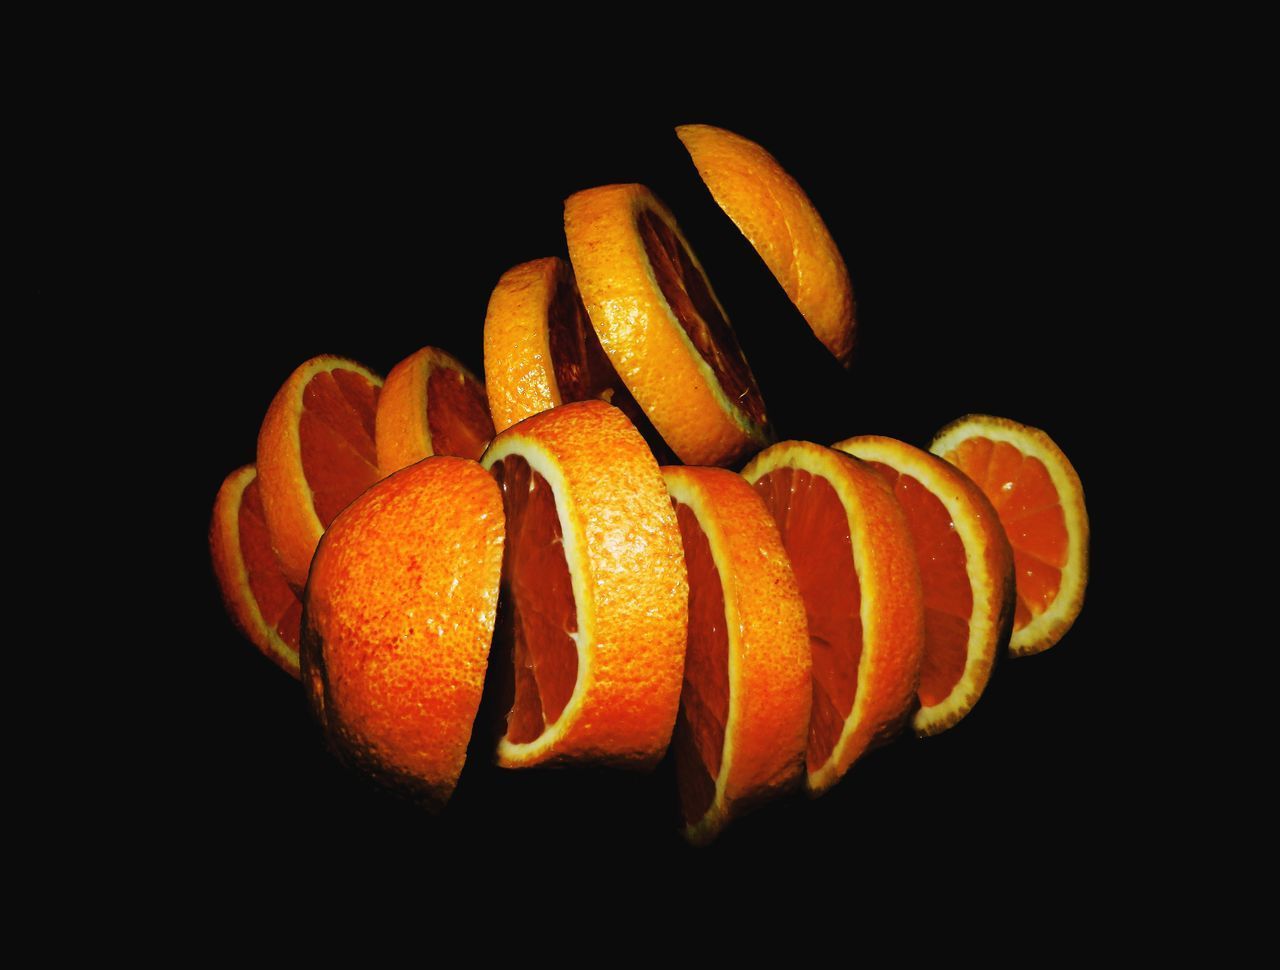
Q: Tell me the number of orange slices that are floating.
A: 1